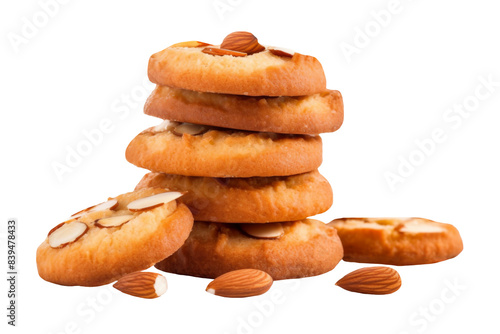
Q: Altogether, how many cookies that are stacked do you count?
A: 5